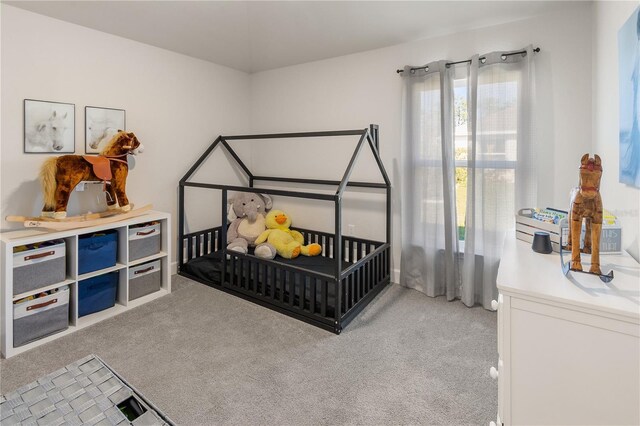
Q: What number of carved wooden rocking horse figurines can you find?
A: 1